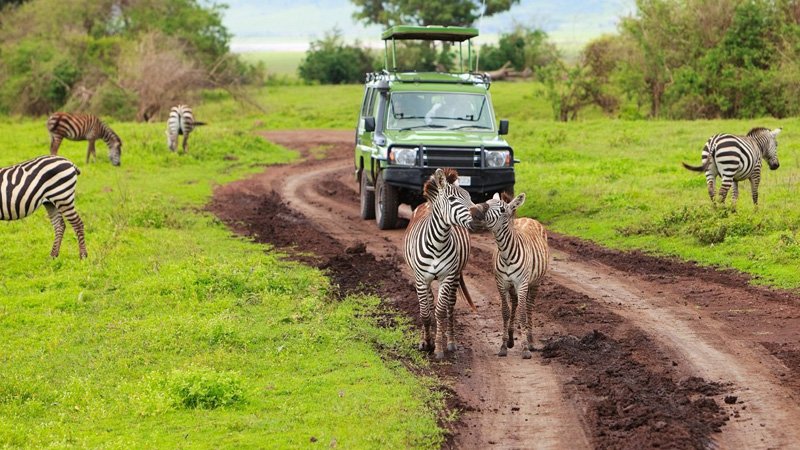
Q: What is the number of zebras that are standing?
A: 6